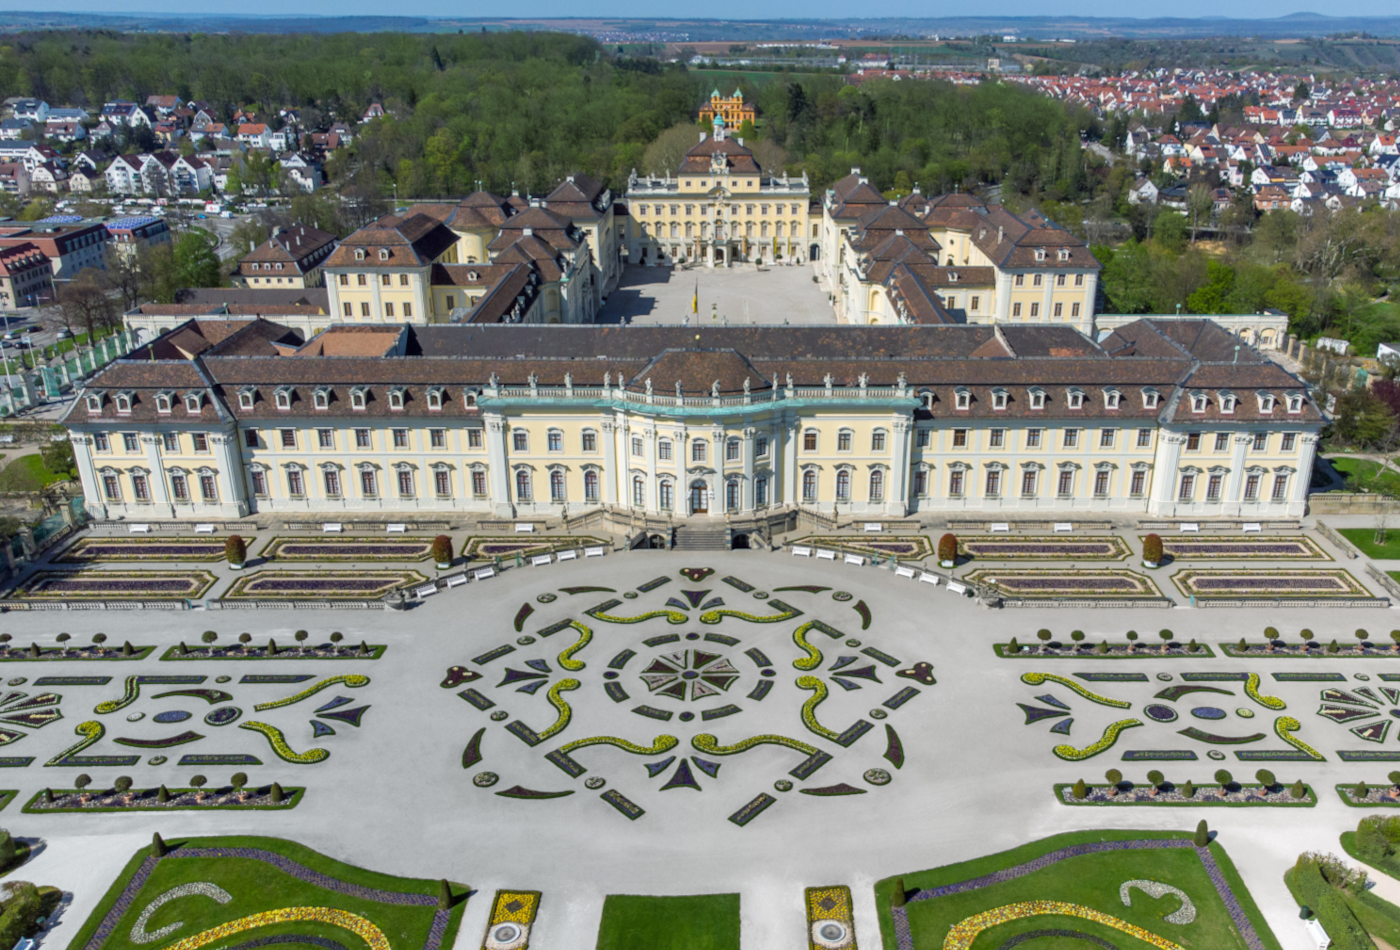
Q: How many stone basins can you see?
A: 2